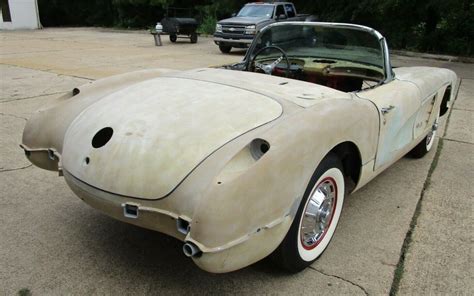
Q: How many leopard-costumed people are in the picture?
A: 0